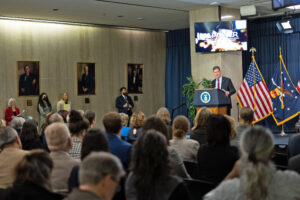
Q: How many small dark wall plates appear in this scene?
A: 3